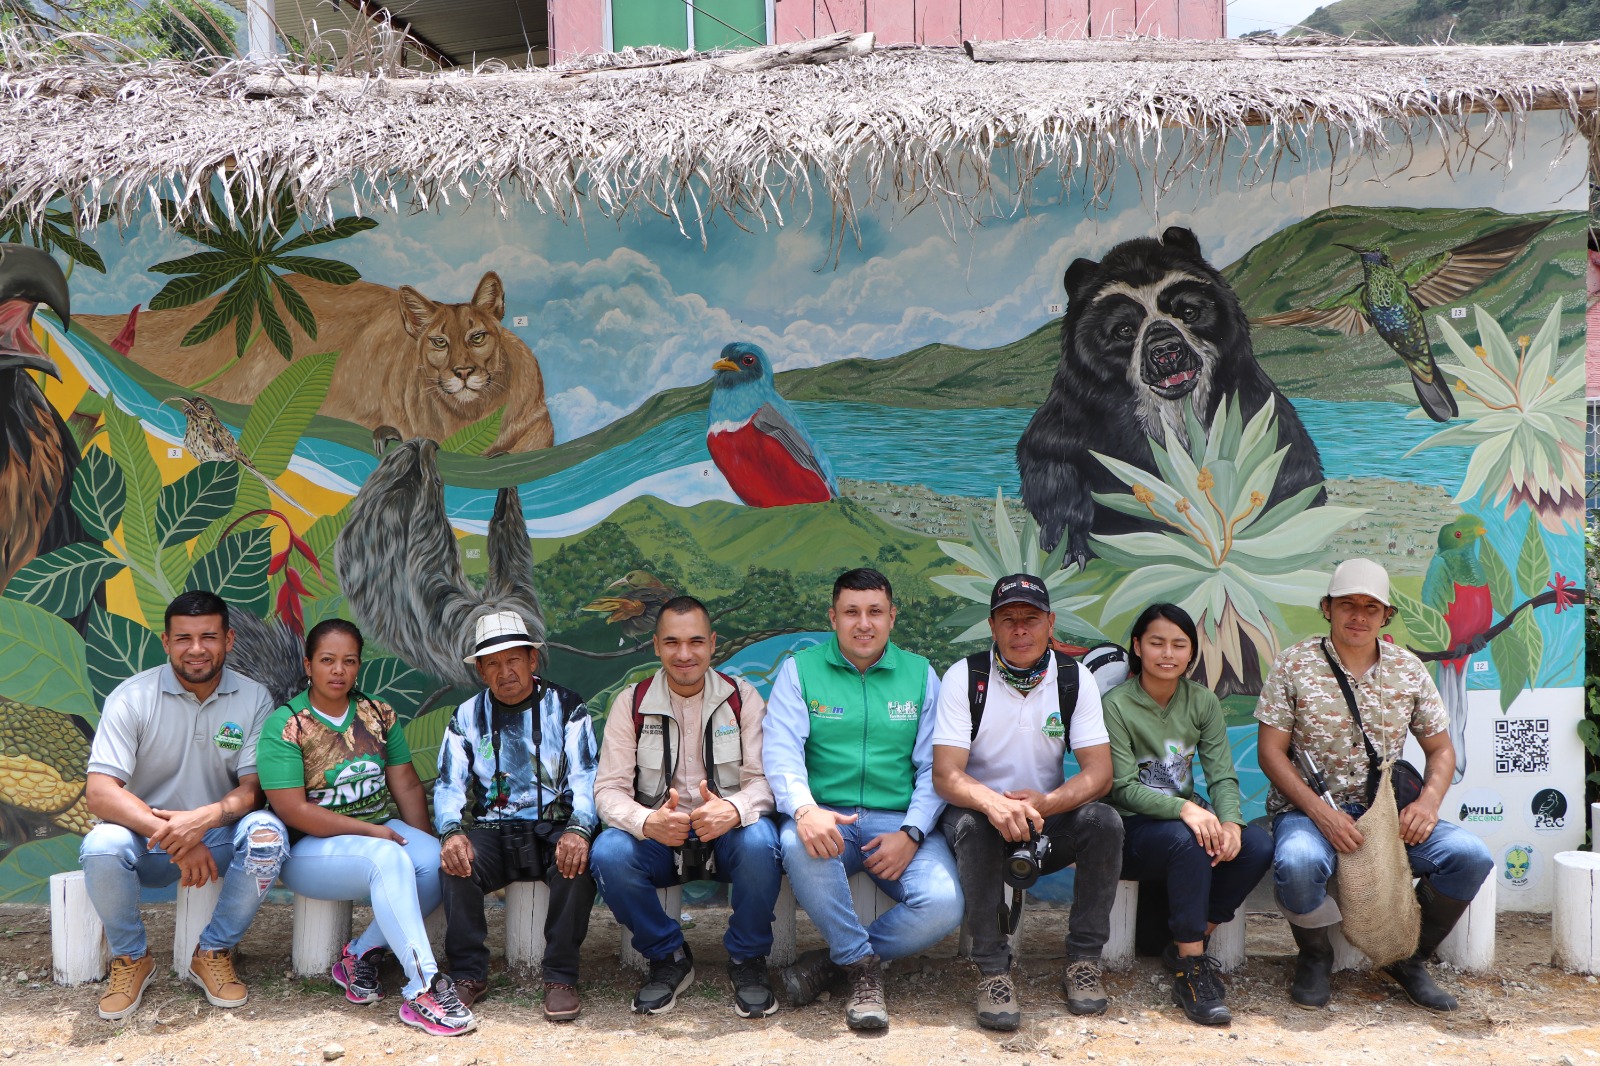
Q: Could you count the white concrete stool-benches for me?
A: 14